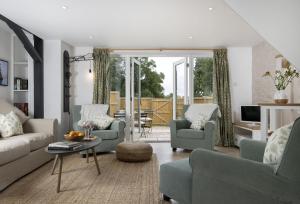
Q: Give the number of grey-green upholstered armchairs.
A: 3